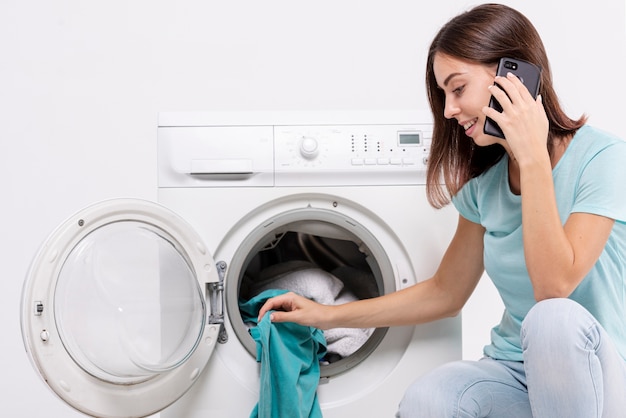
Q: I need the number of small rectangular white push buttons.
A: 5